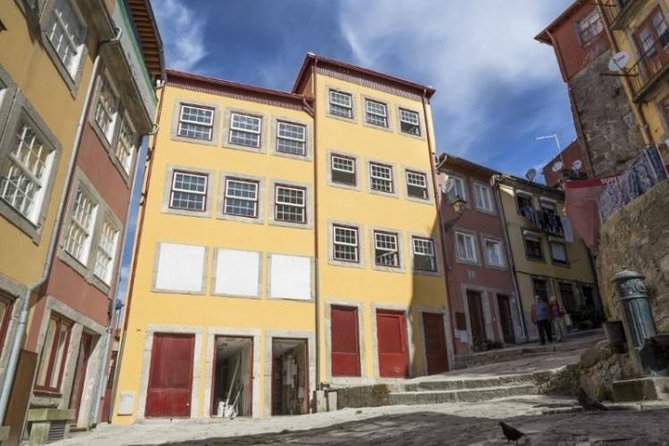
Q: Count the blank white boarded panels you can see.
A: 3